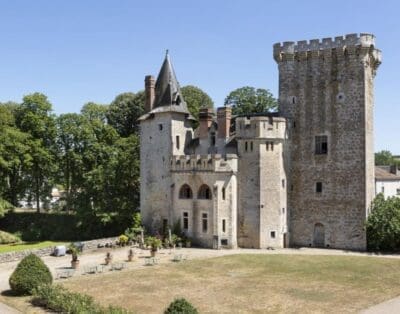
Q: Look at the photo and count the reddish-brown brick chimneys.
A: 3